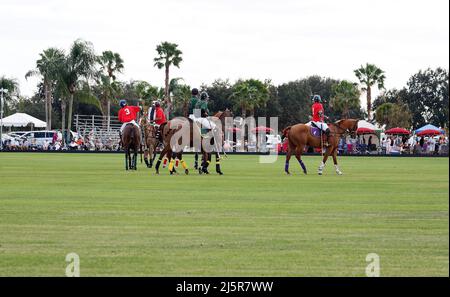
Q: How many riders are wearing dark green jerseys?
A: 2